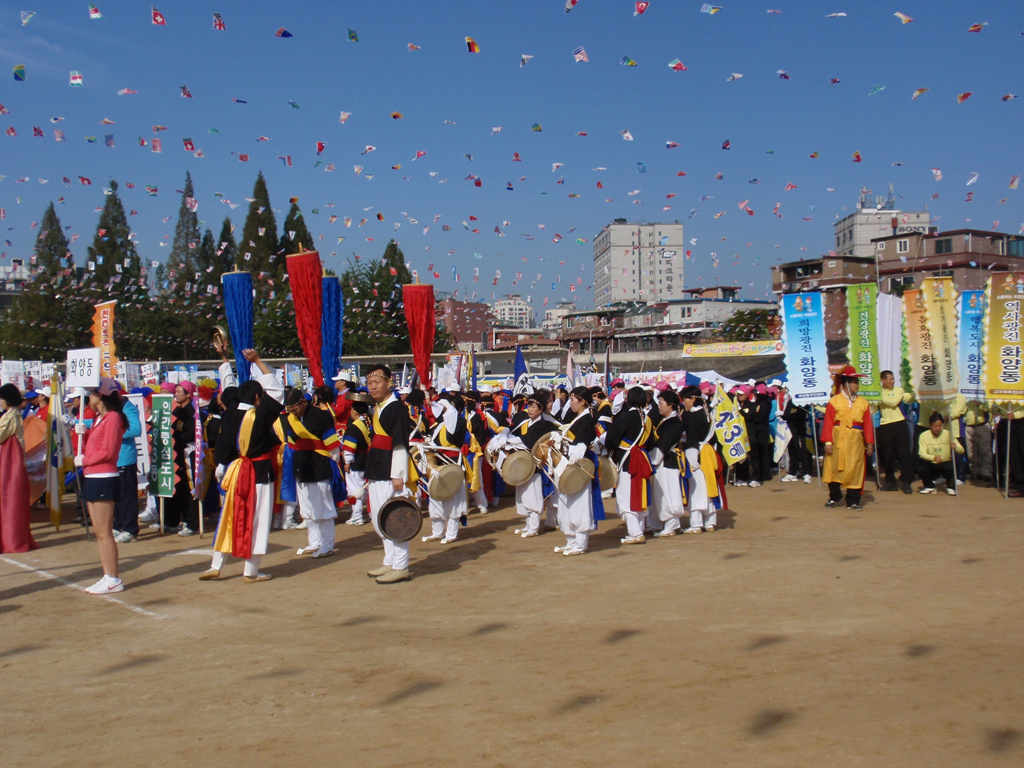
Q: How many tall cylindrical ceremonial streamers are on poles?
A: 4